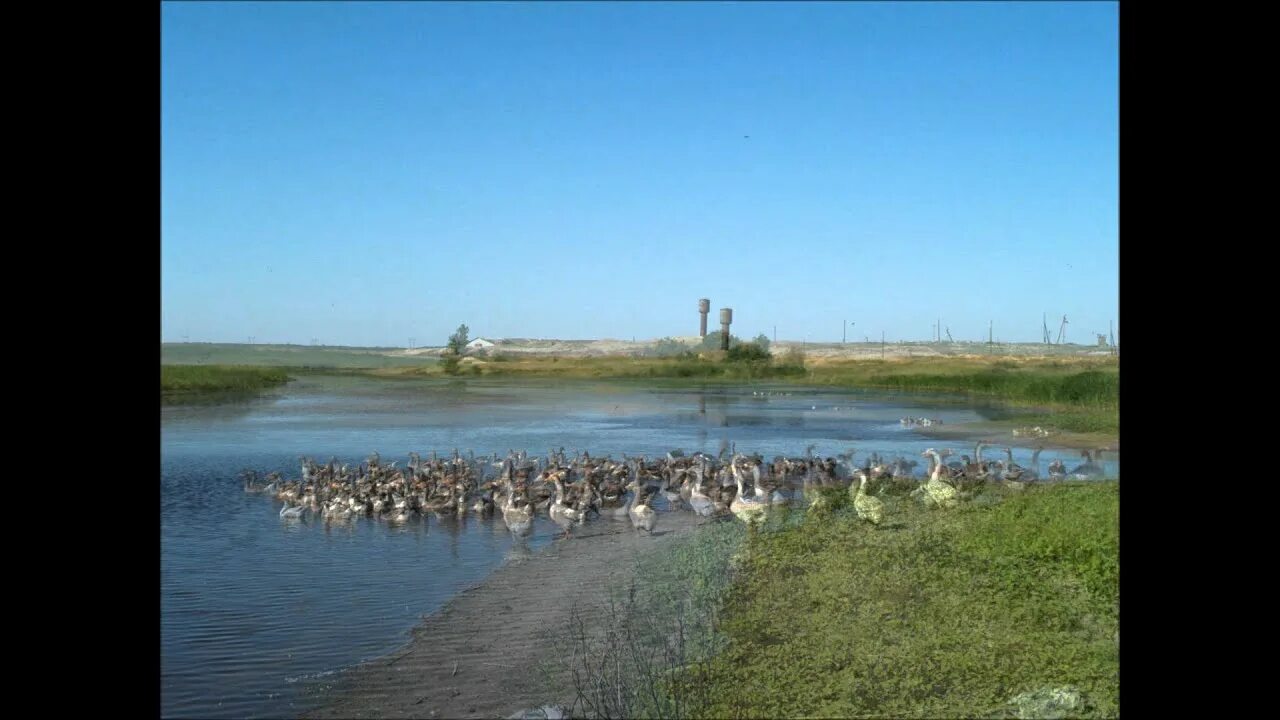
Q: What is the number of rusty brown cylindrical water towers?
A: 2